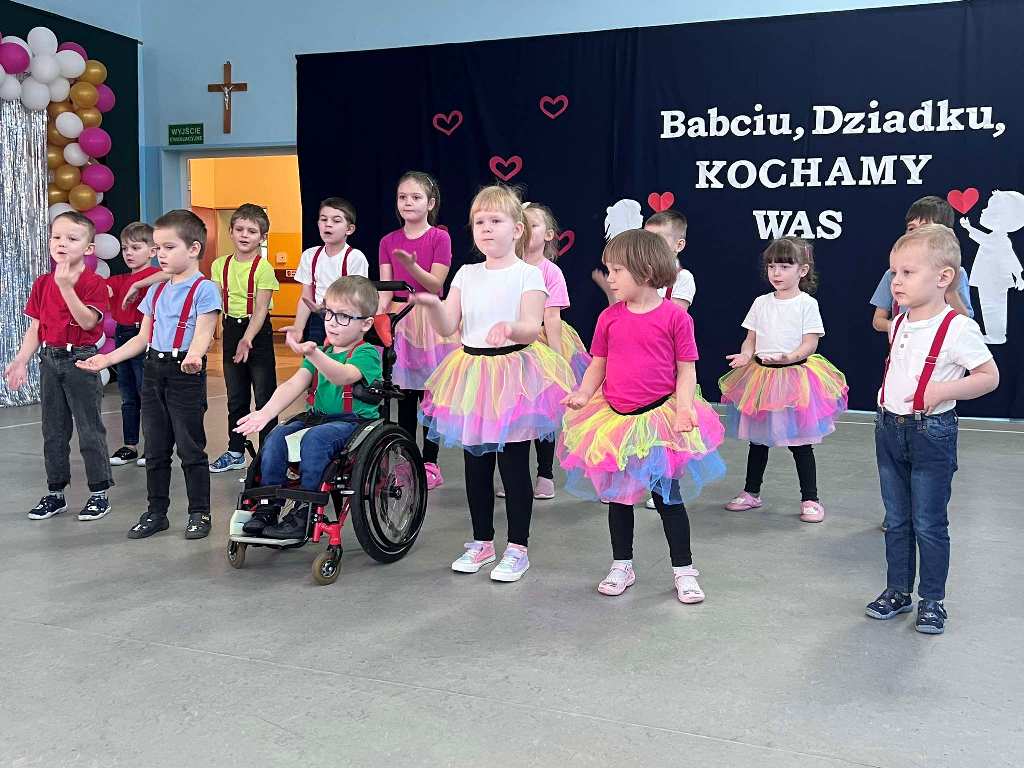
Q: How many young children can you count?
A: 14